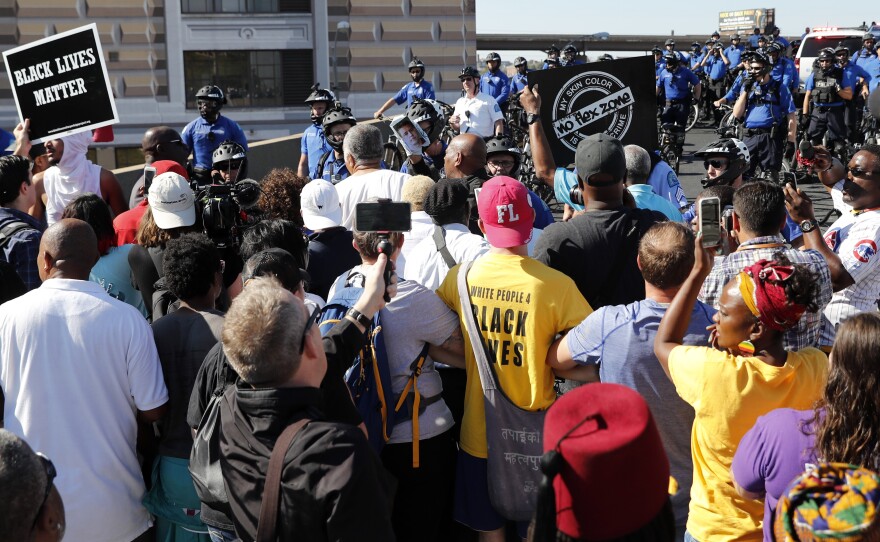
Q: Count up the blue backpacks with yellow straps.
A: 1